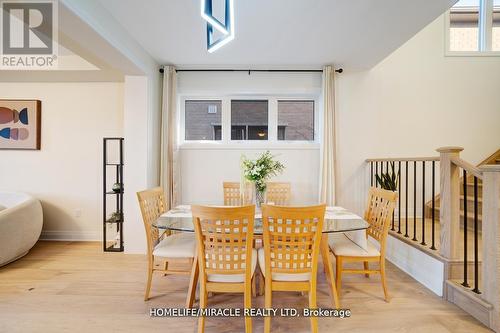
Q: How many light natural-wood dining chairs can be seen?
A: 6